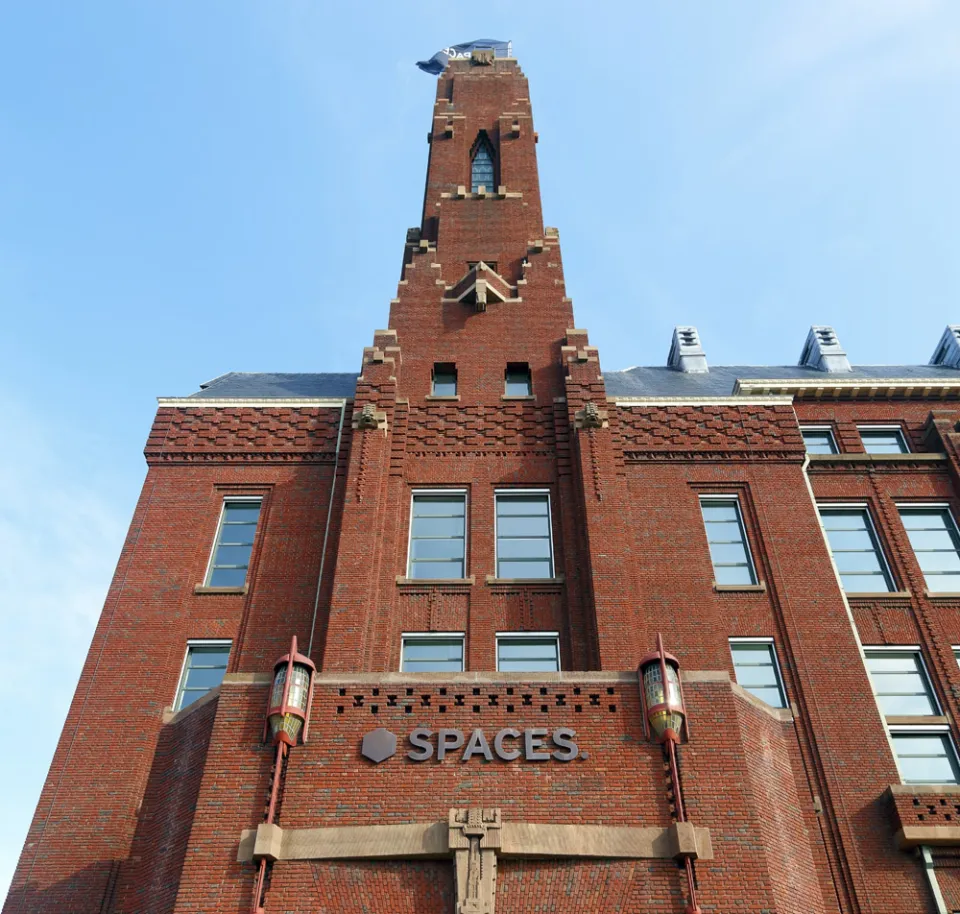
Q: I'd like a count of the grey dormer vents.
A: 3